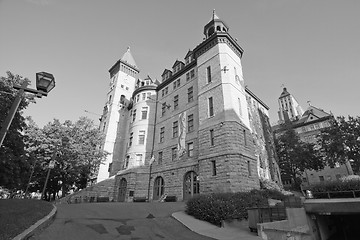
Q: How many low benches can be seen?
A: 3